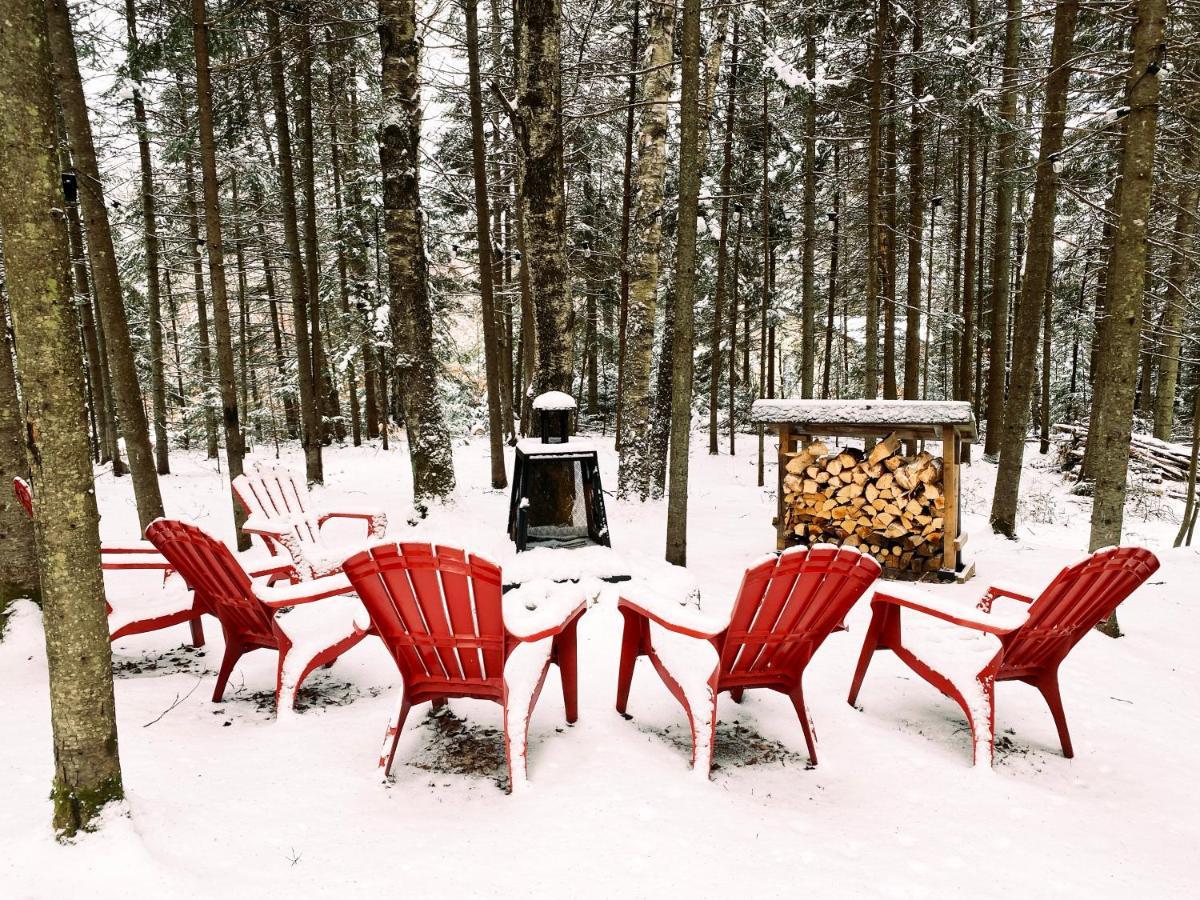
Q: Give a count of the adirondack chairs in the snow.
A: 6